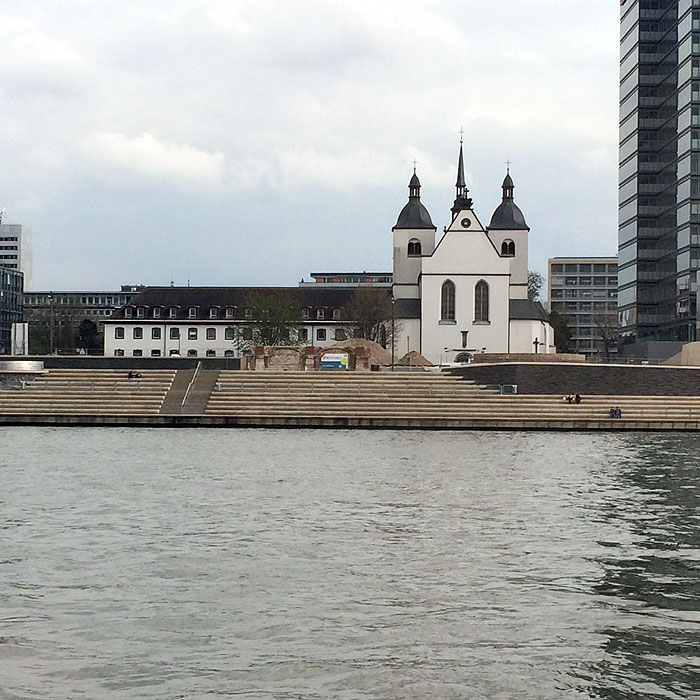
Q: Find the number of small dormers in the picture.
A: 11